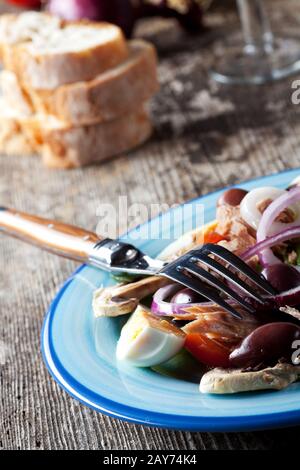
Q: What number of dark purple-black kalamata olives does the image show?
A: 4